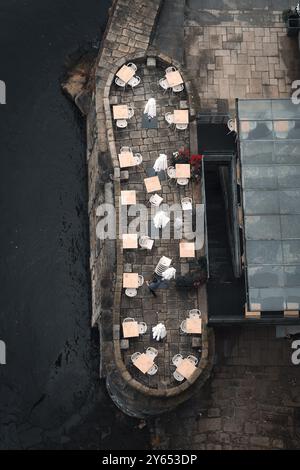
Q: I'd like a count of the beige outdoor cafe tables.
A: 15